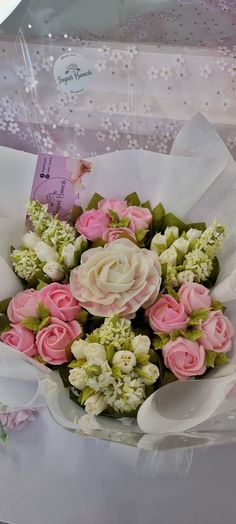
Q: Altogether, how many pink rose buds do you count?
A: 12